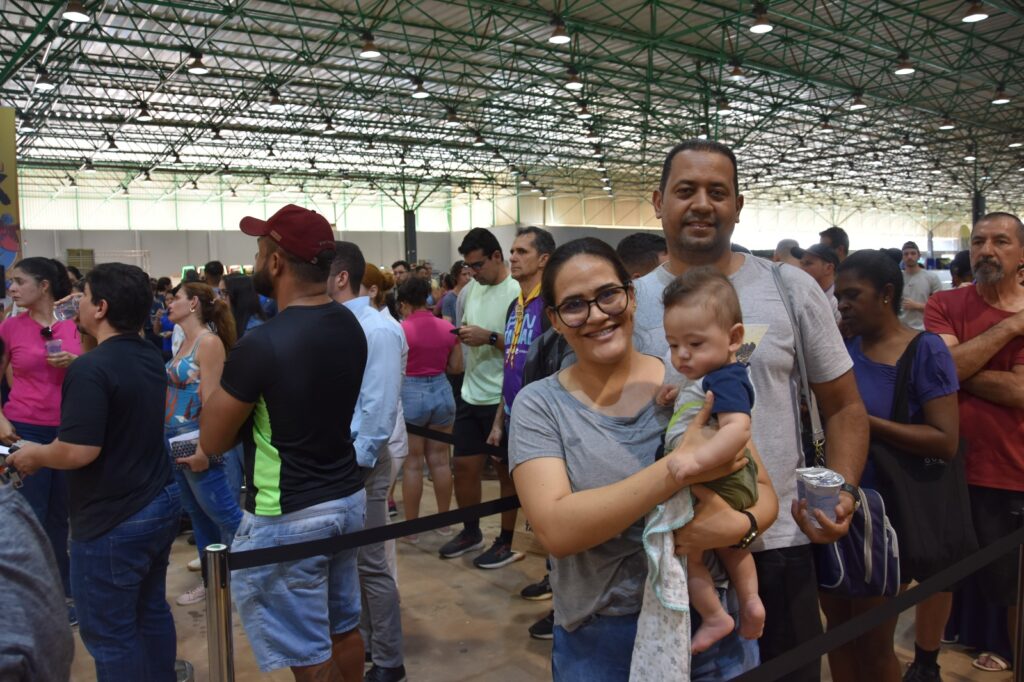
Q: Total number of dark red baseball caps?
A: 1